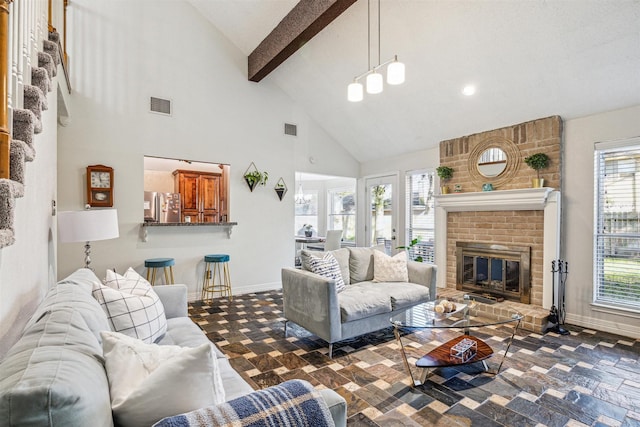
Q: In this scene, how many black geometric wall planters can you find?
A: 2